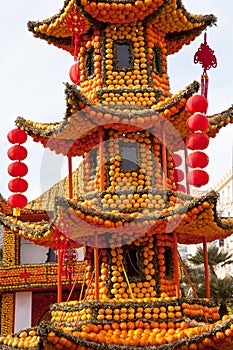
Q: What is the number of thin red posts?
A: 8